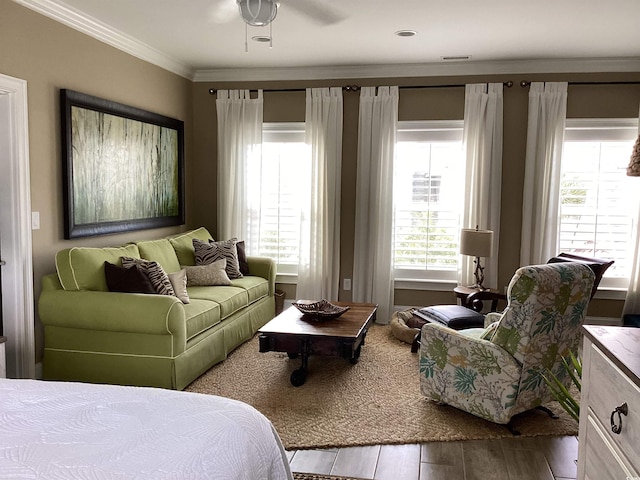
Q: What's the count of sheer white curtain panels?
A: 6